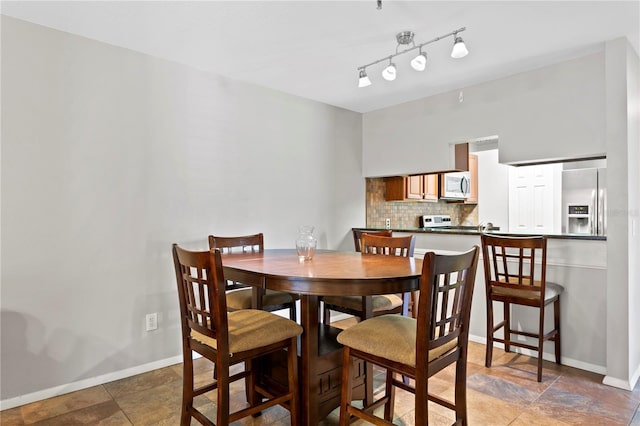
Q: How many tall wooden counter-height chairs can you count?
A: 6